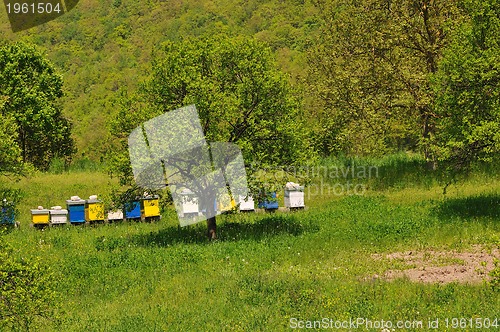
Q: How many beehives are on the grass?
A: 14